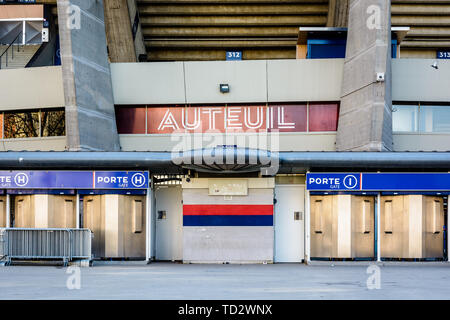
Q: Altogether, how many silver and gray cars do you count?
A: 0